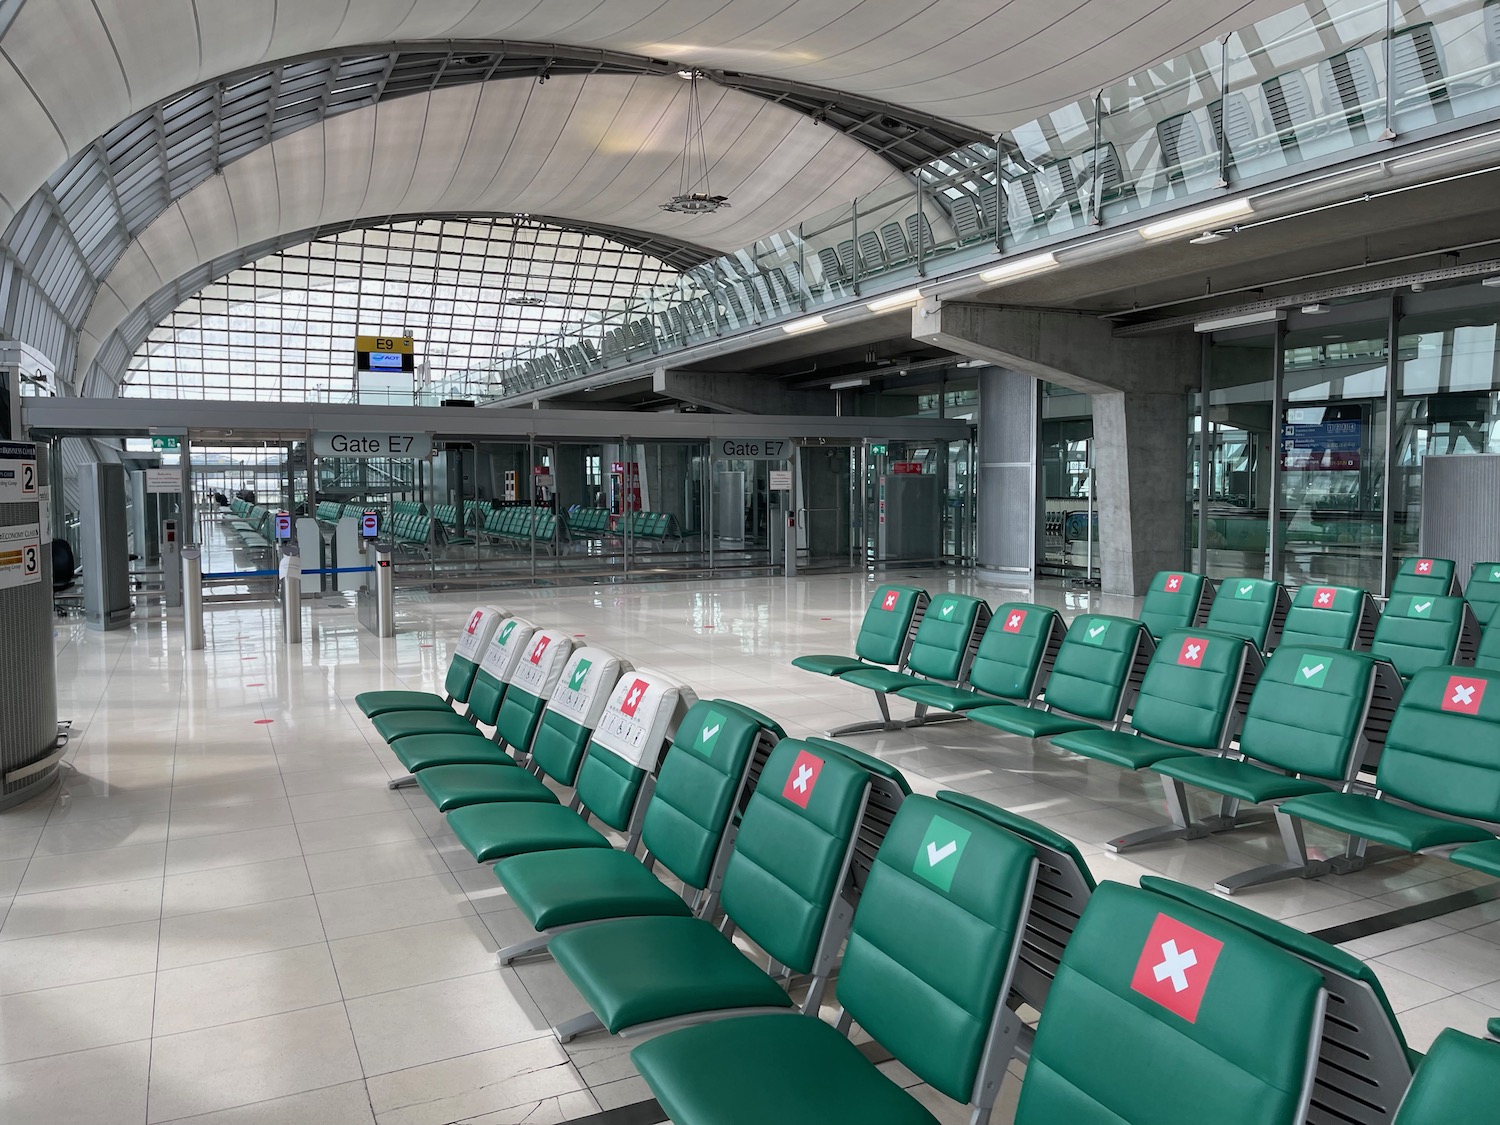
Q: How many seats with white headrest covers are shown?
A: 5